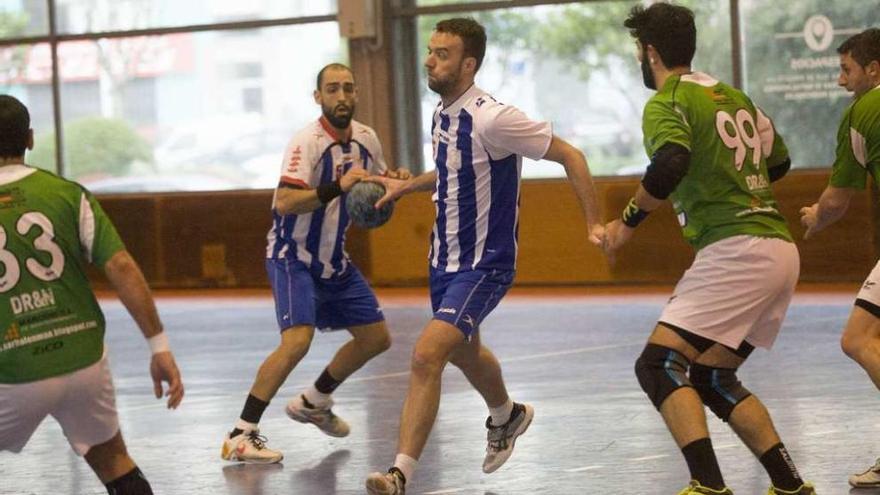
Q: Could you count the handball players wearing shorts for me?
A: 5